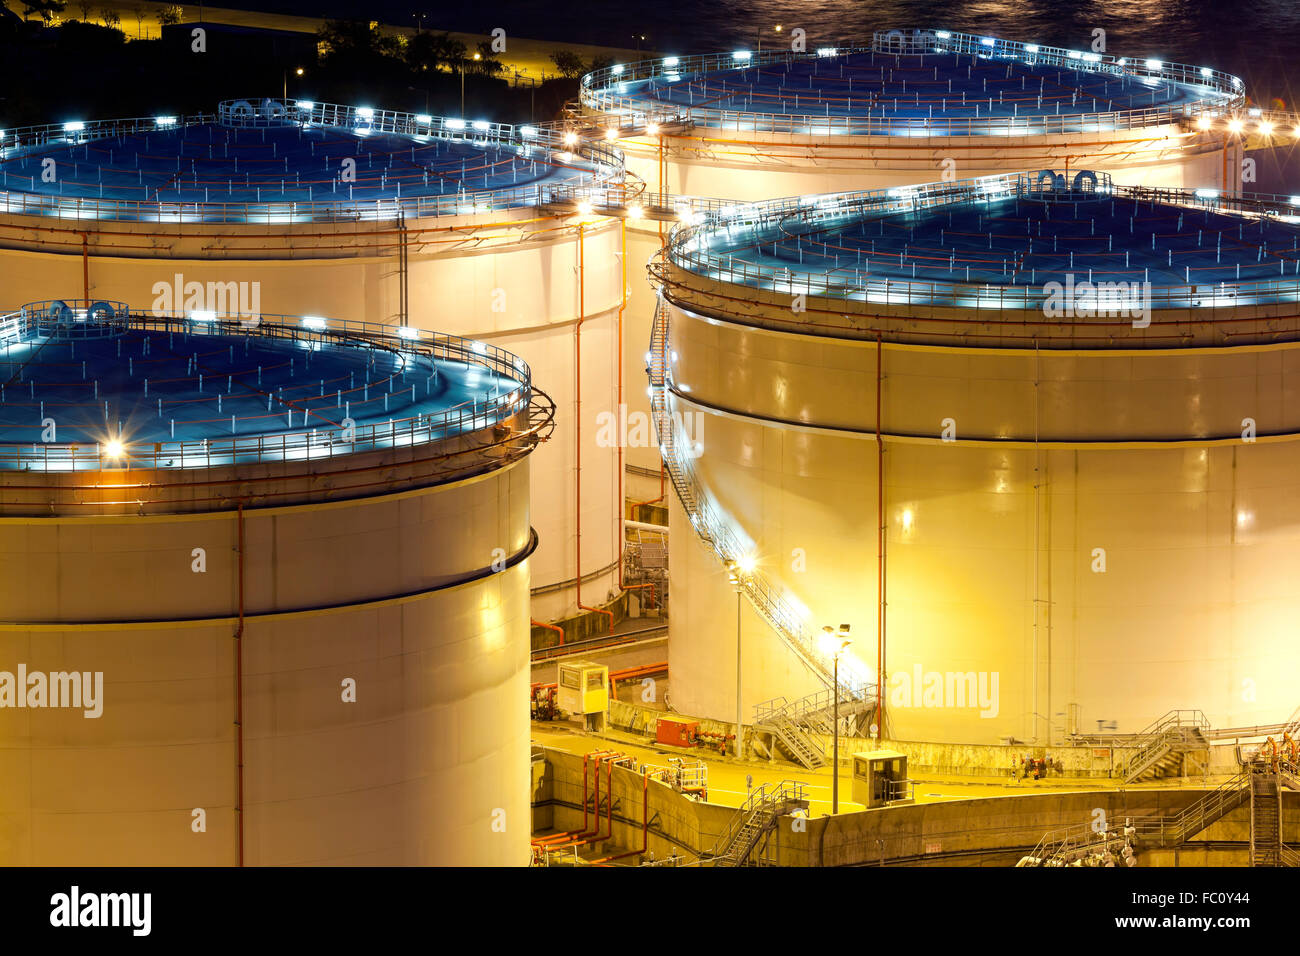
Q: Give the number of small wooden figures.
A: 0